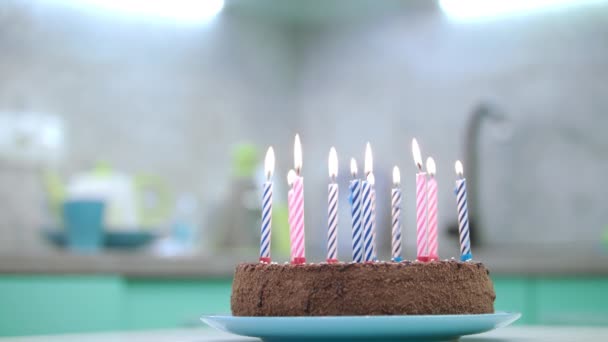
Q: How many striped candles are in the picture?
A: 11